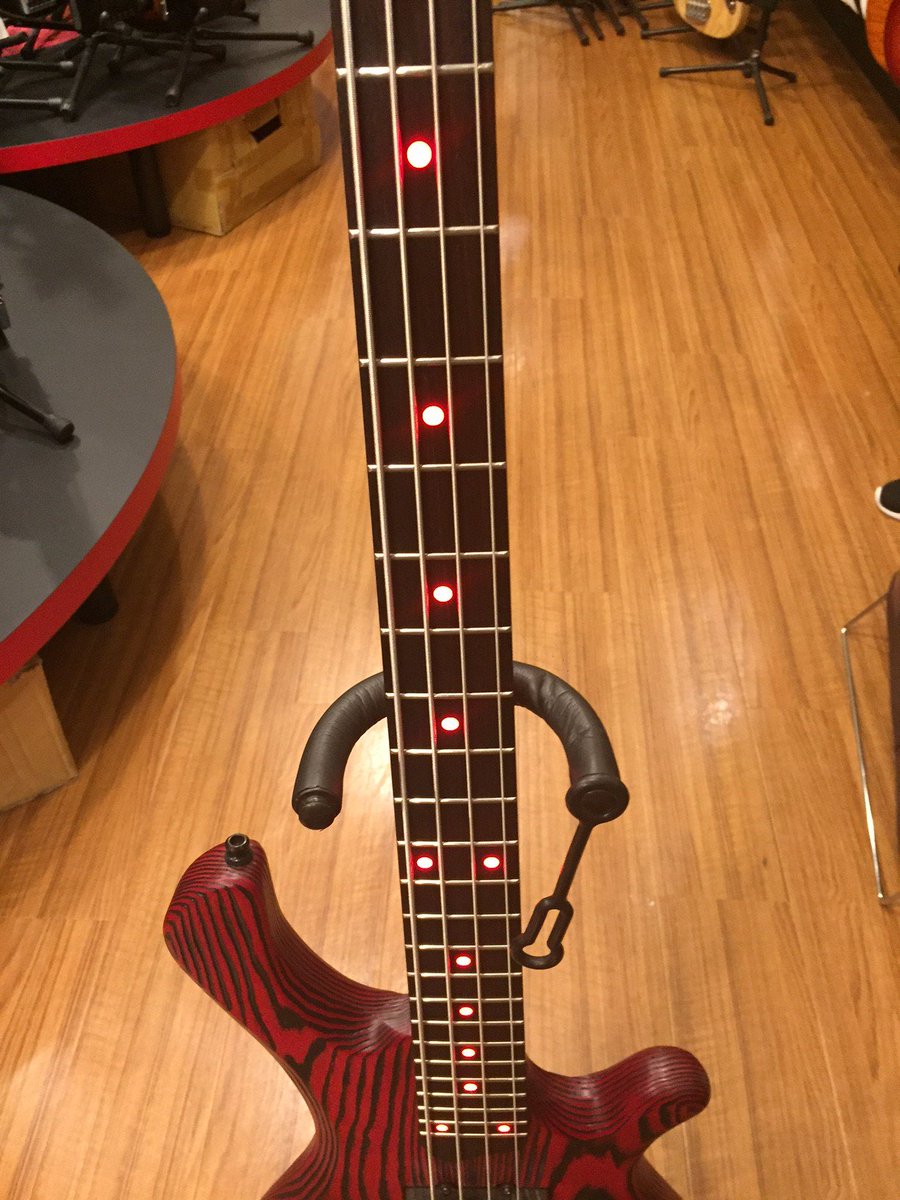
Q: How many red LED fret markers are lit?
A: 12